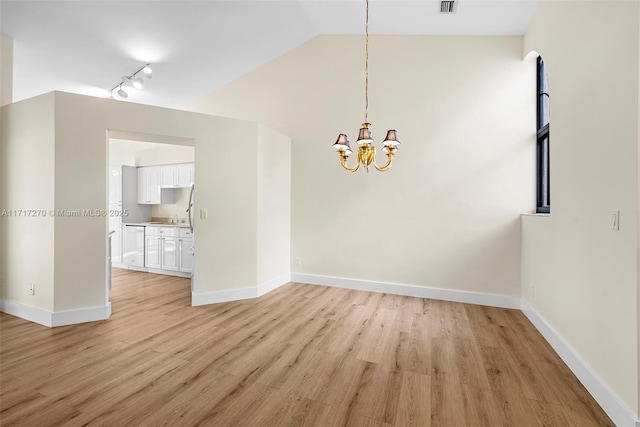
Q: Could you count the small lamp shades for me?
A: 5